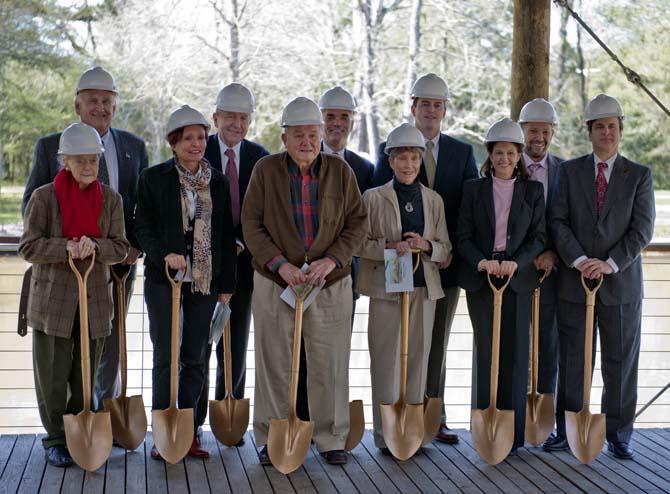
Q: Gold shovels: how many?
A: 11